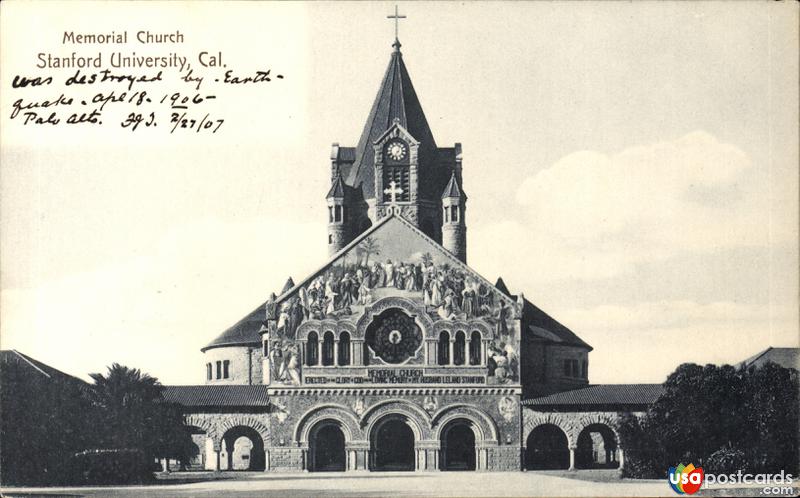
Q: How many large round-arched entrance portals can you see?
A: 3